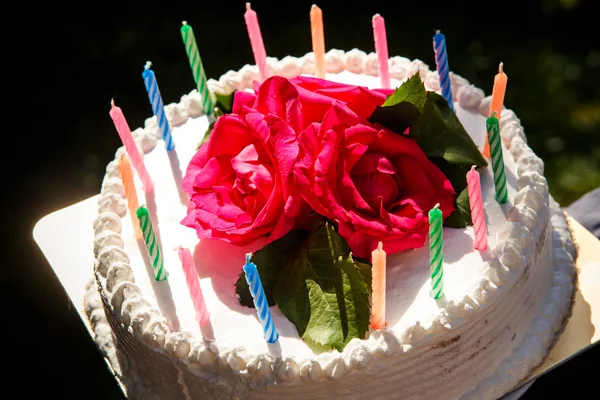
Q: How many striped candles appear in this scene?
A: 7